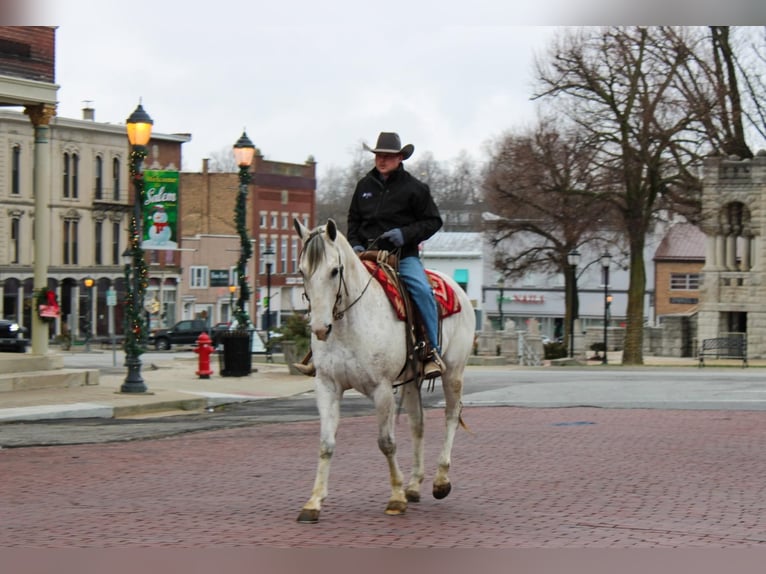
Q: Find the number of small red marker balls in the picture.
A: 0